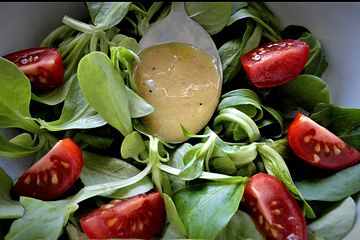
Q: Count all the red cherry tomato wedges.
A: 6